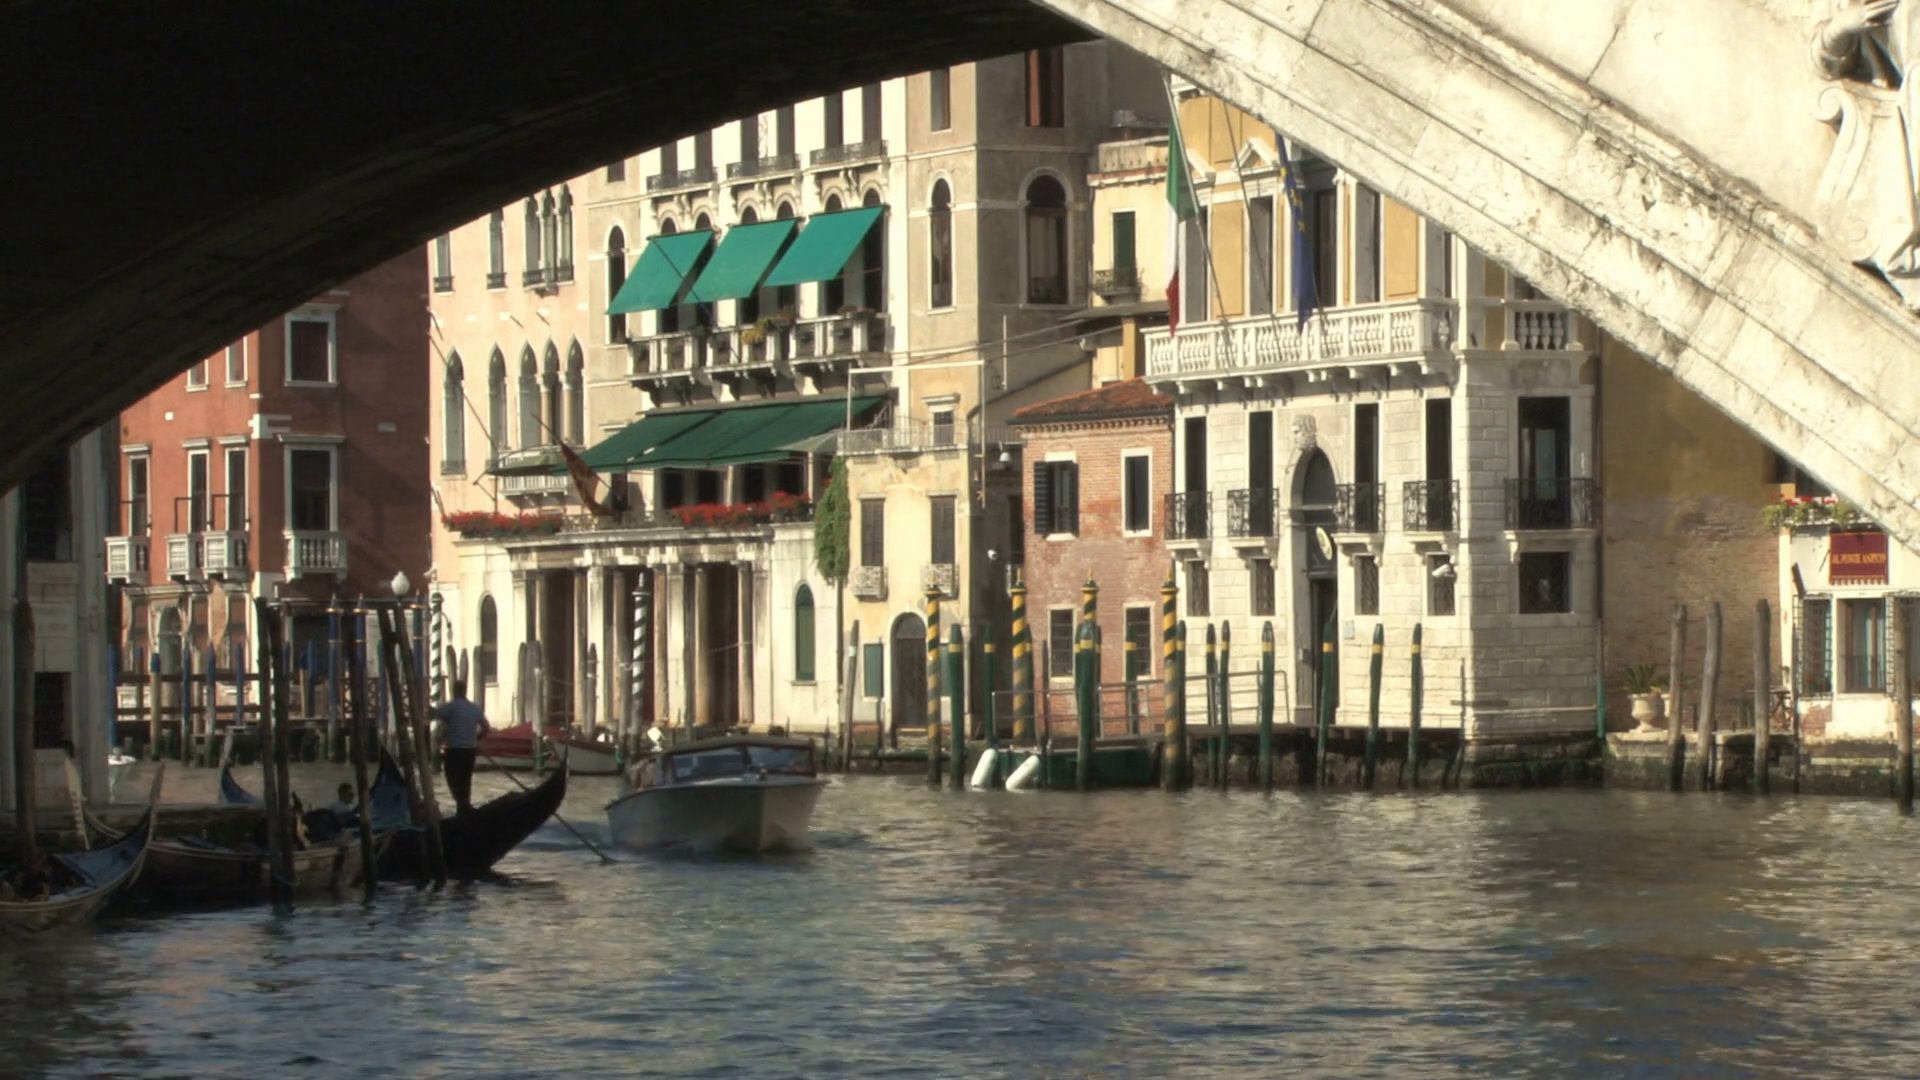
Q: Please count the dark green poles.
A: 14